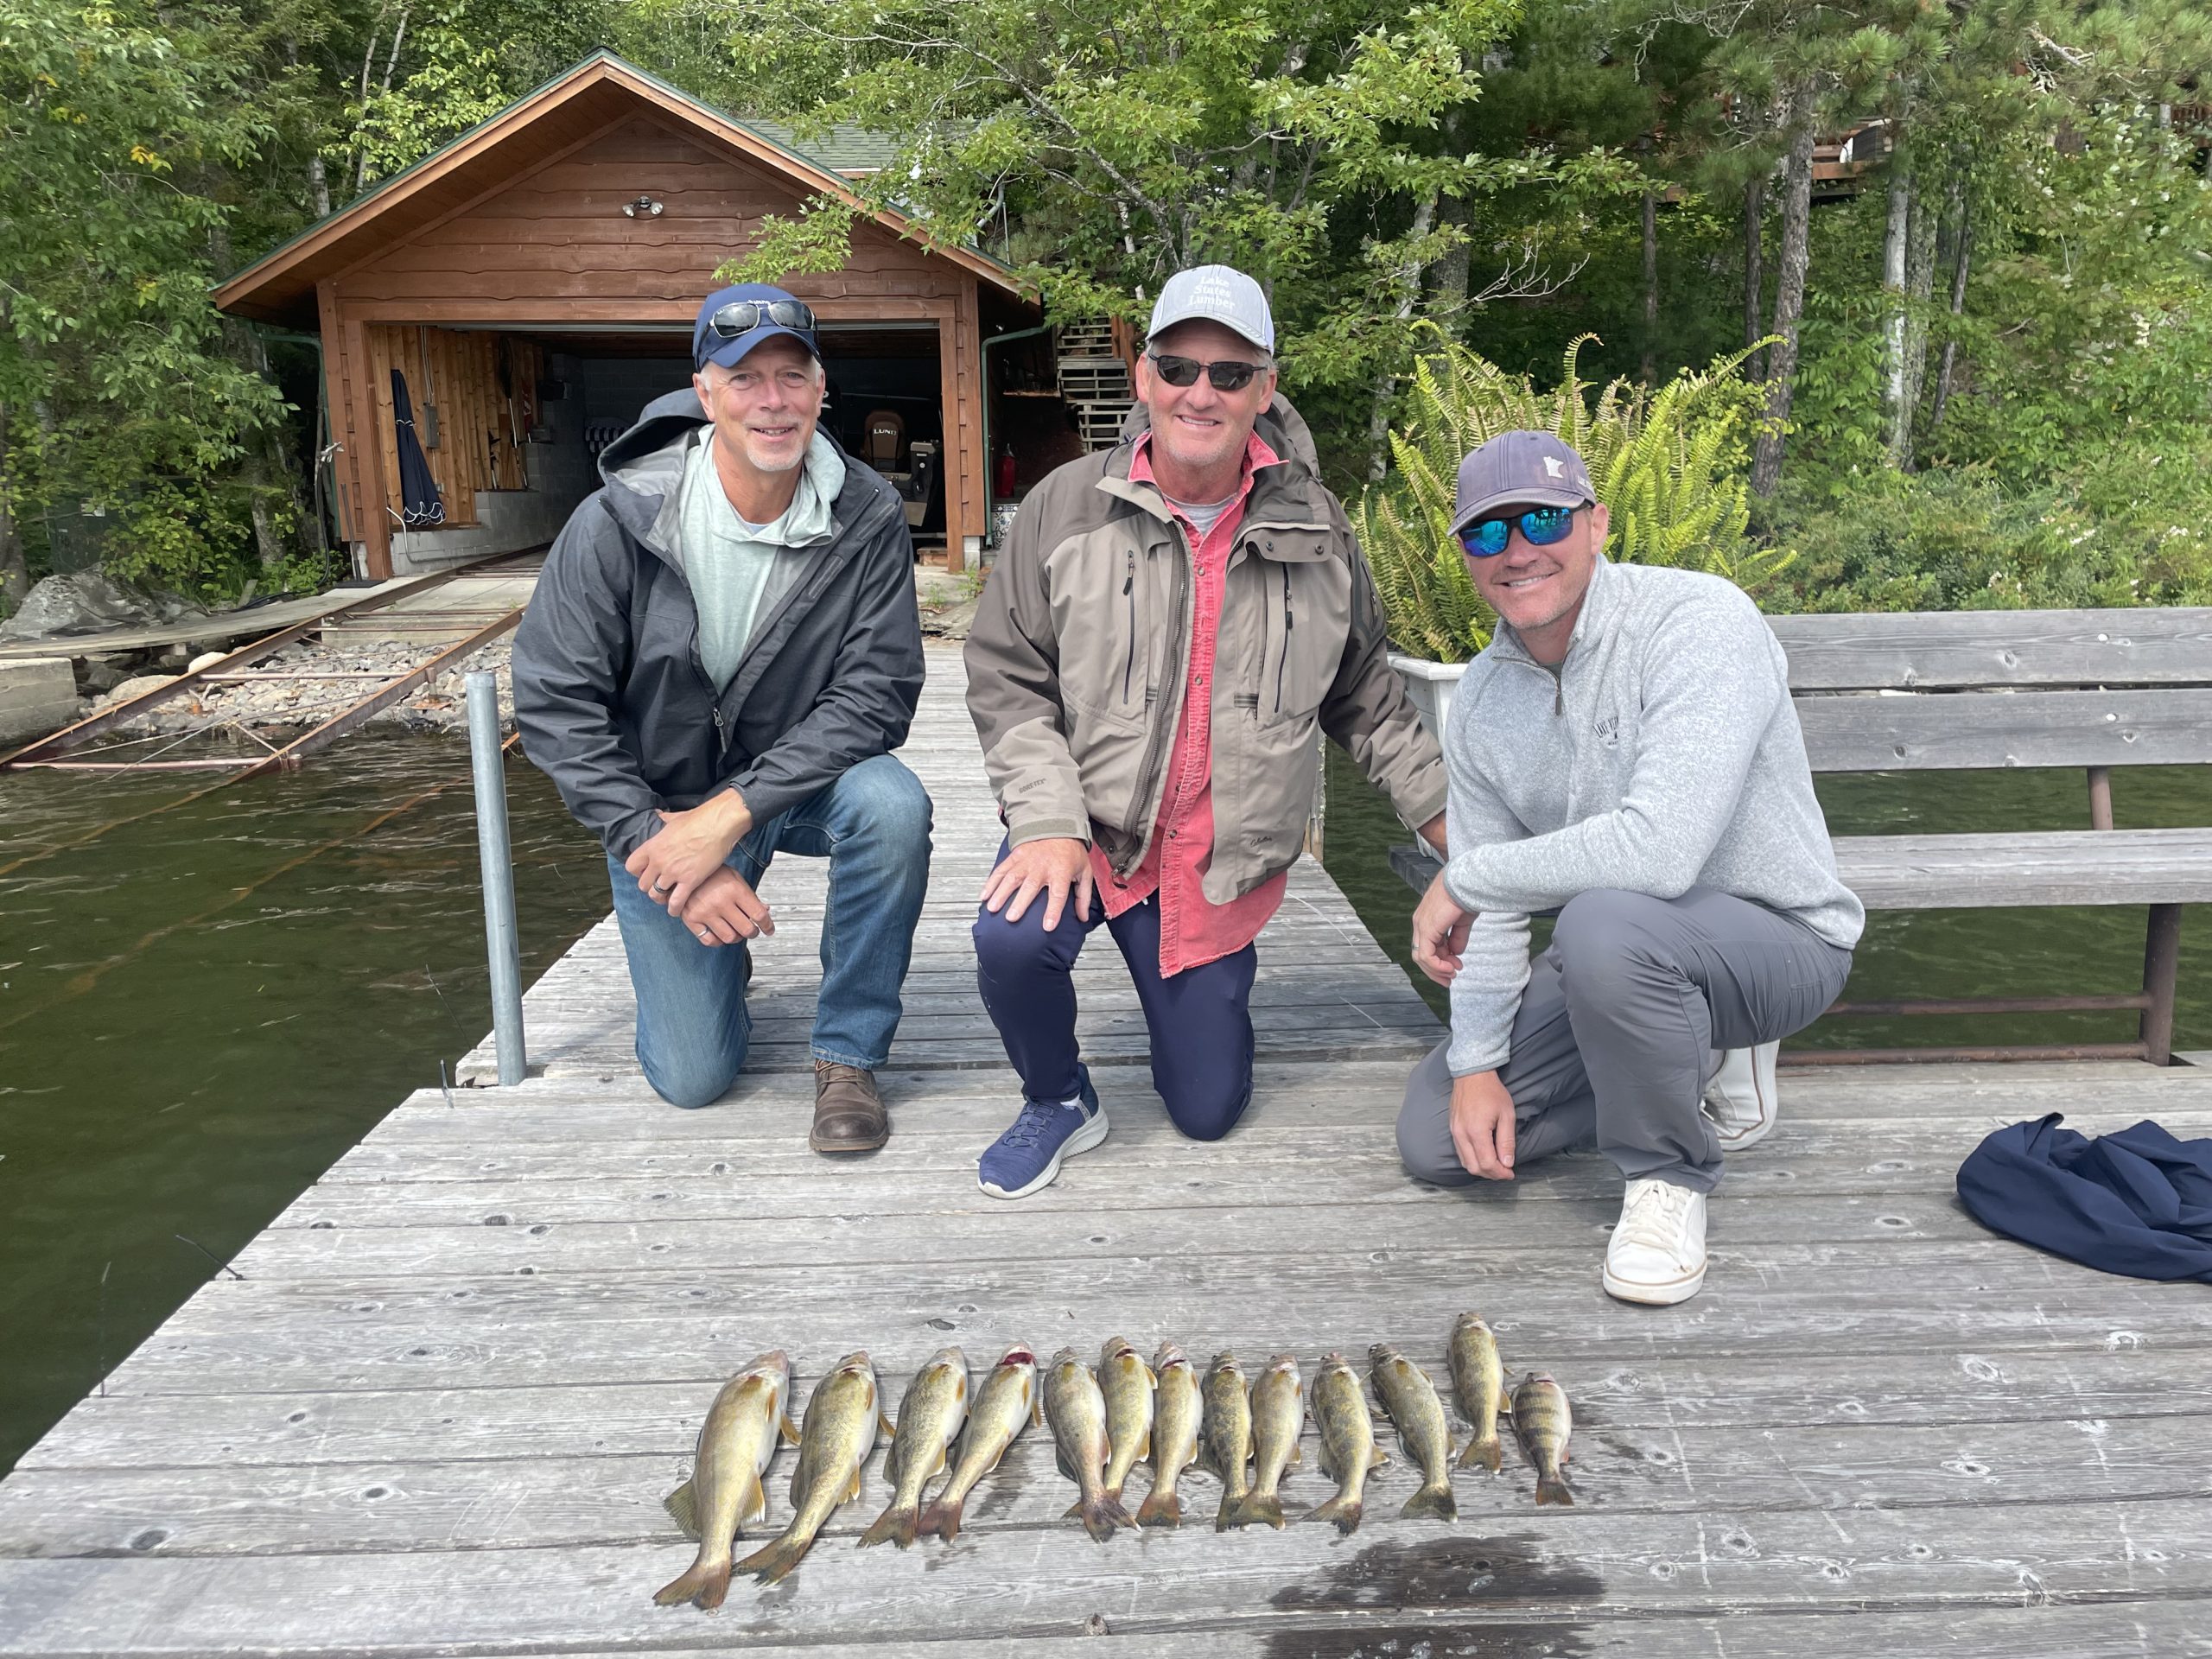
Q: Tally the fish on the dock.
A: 13